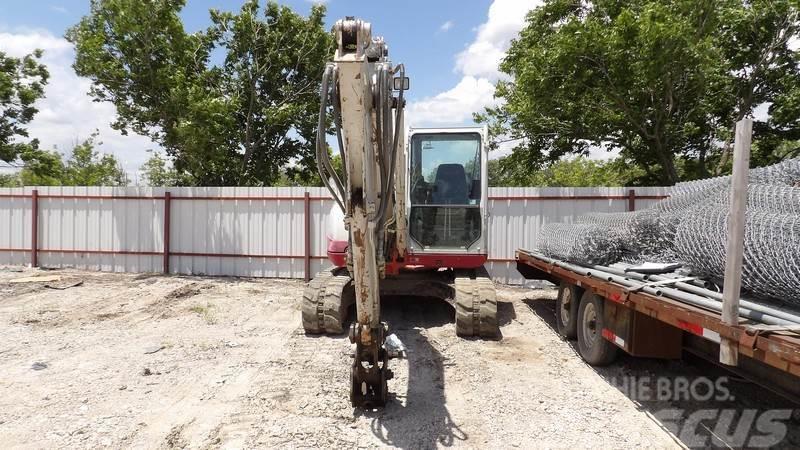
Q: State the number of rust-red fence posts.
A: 4